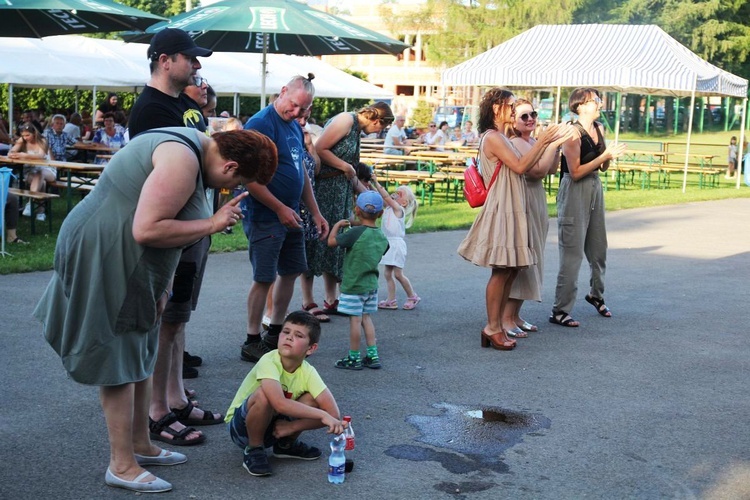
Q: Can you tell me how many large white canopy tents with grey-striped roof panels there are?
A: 1